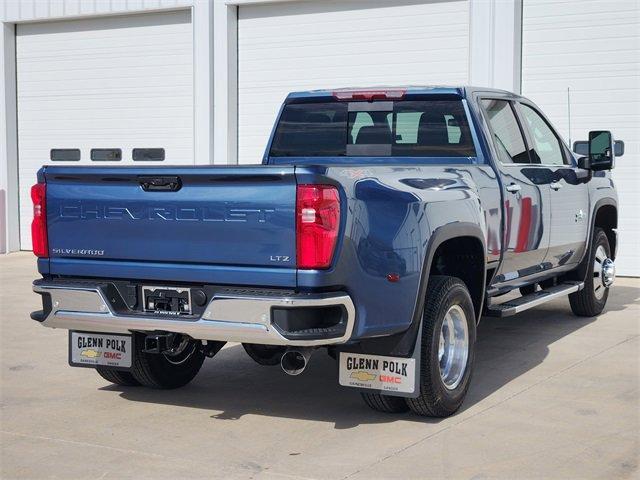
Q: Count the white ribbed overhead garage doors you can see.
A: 3